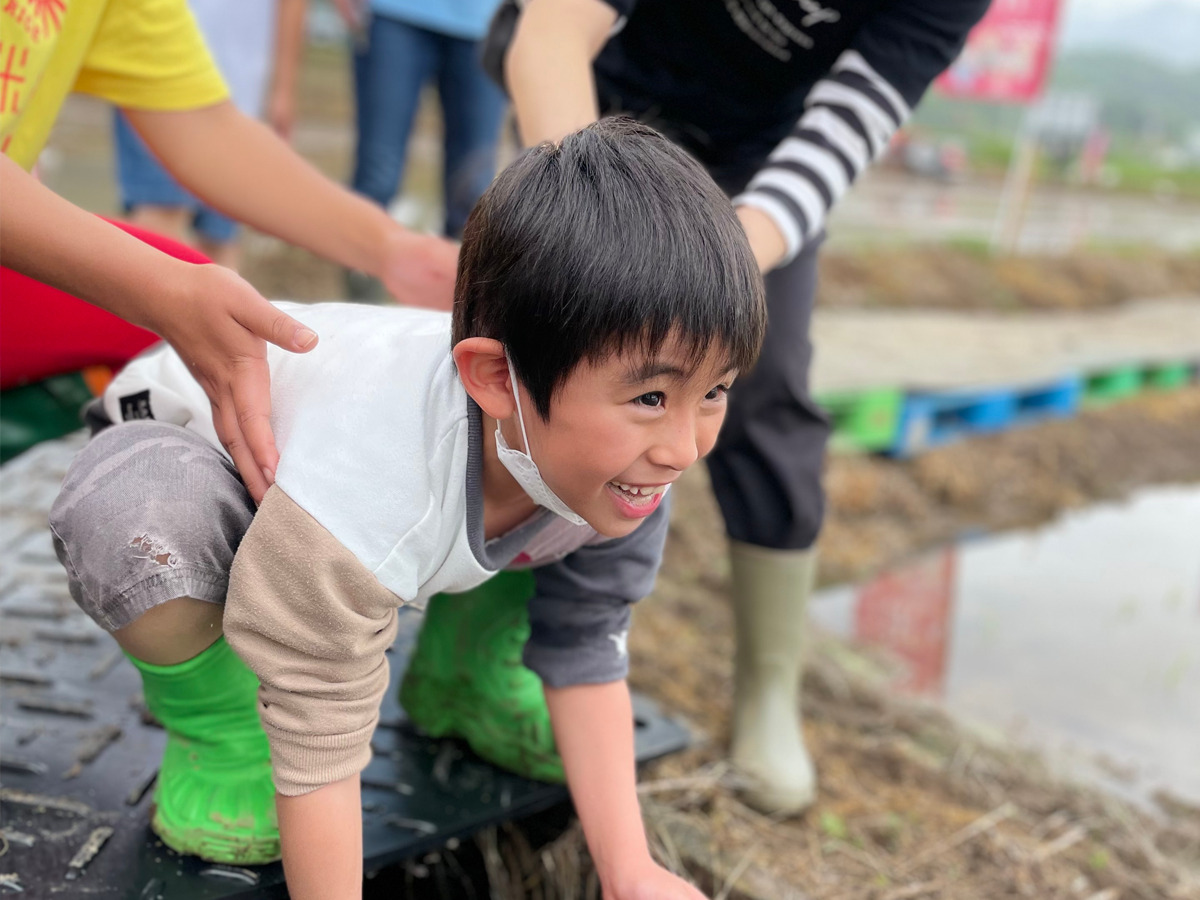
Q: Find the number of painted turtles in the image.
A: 0